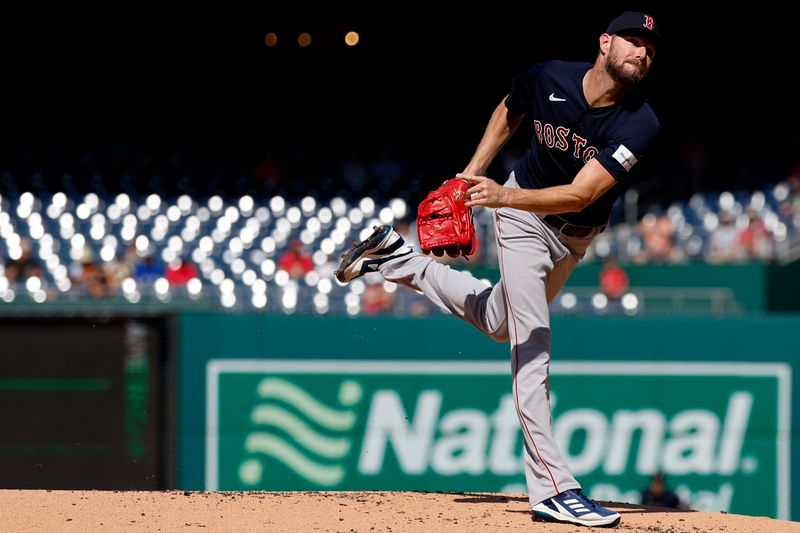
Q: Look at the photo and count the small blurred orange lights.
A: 3